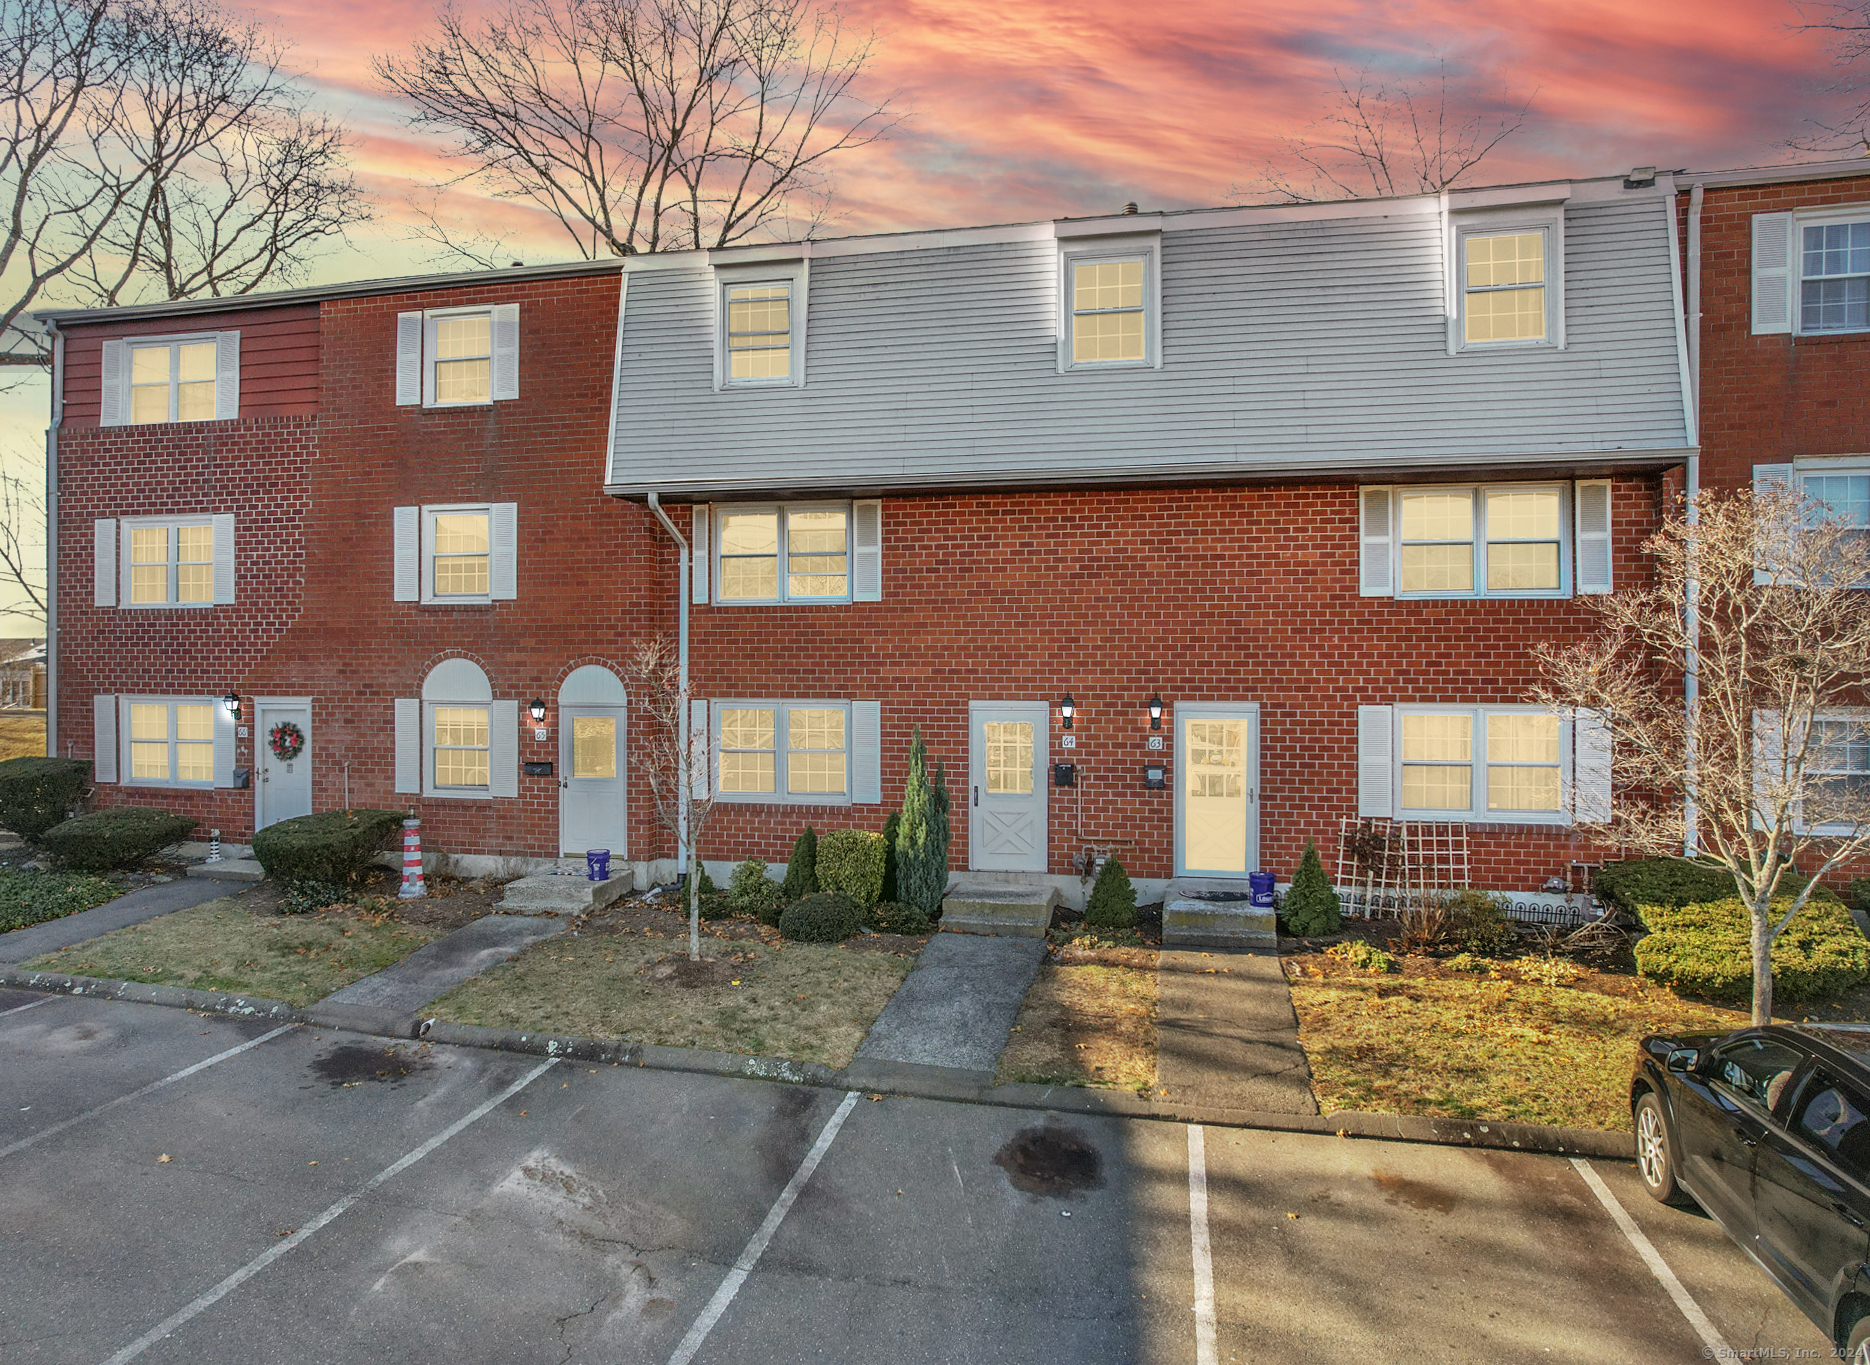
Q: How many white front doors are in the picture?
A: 4